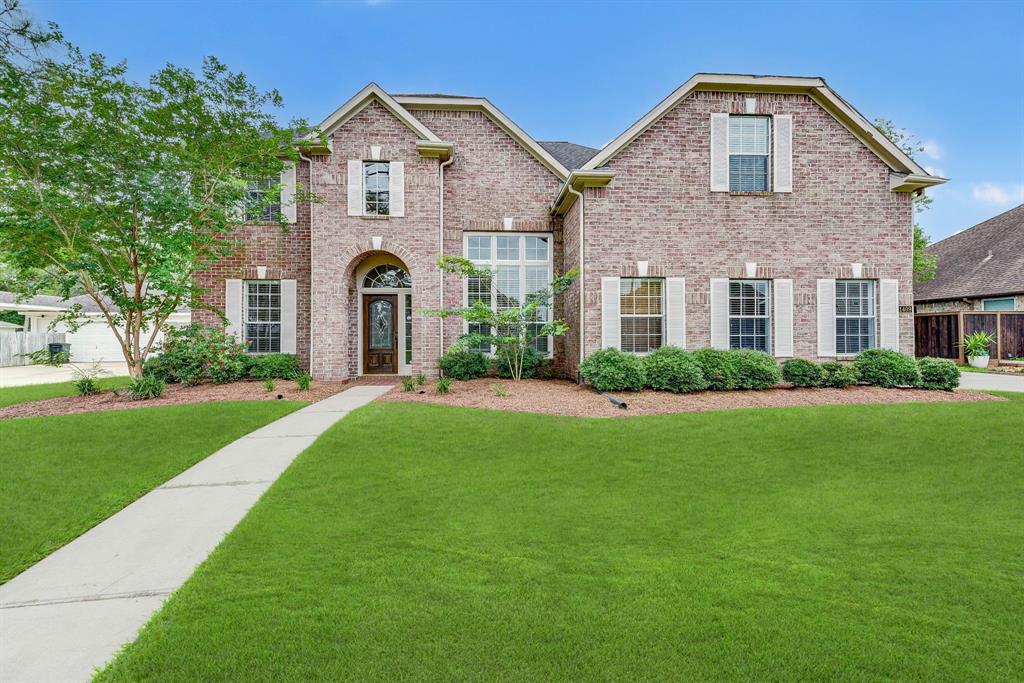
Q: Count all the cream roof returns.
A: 4